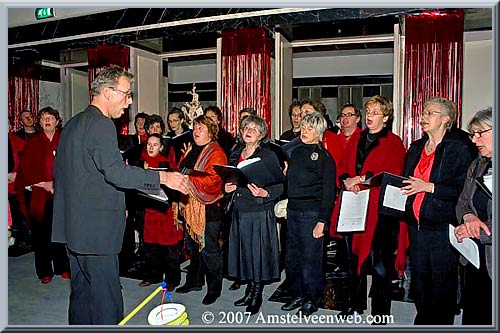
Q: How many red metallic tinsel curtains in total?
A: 4